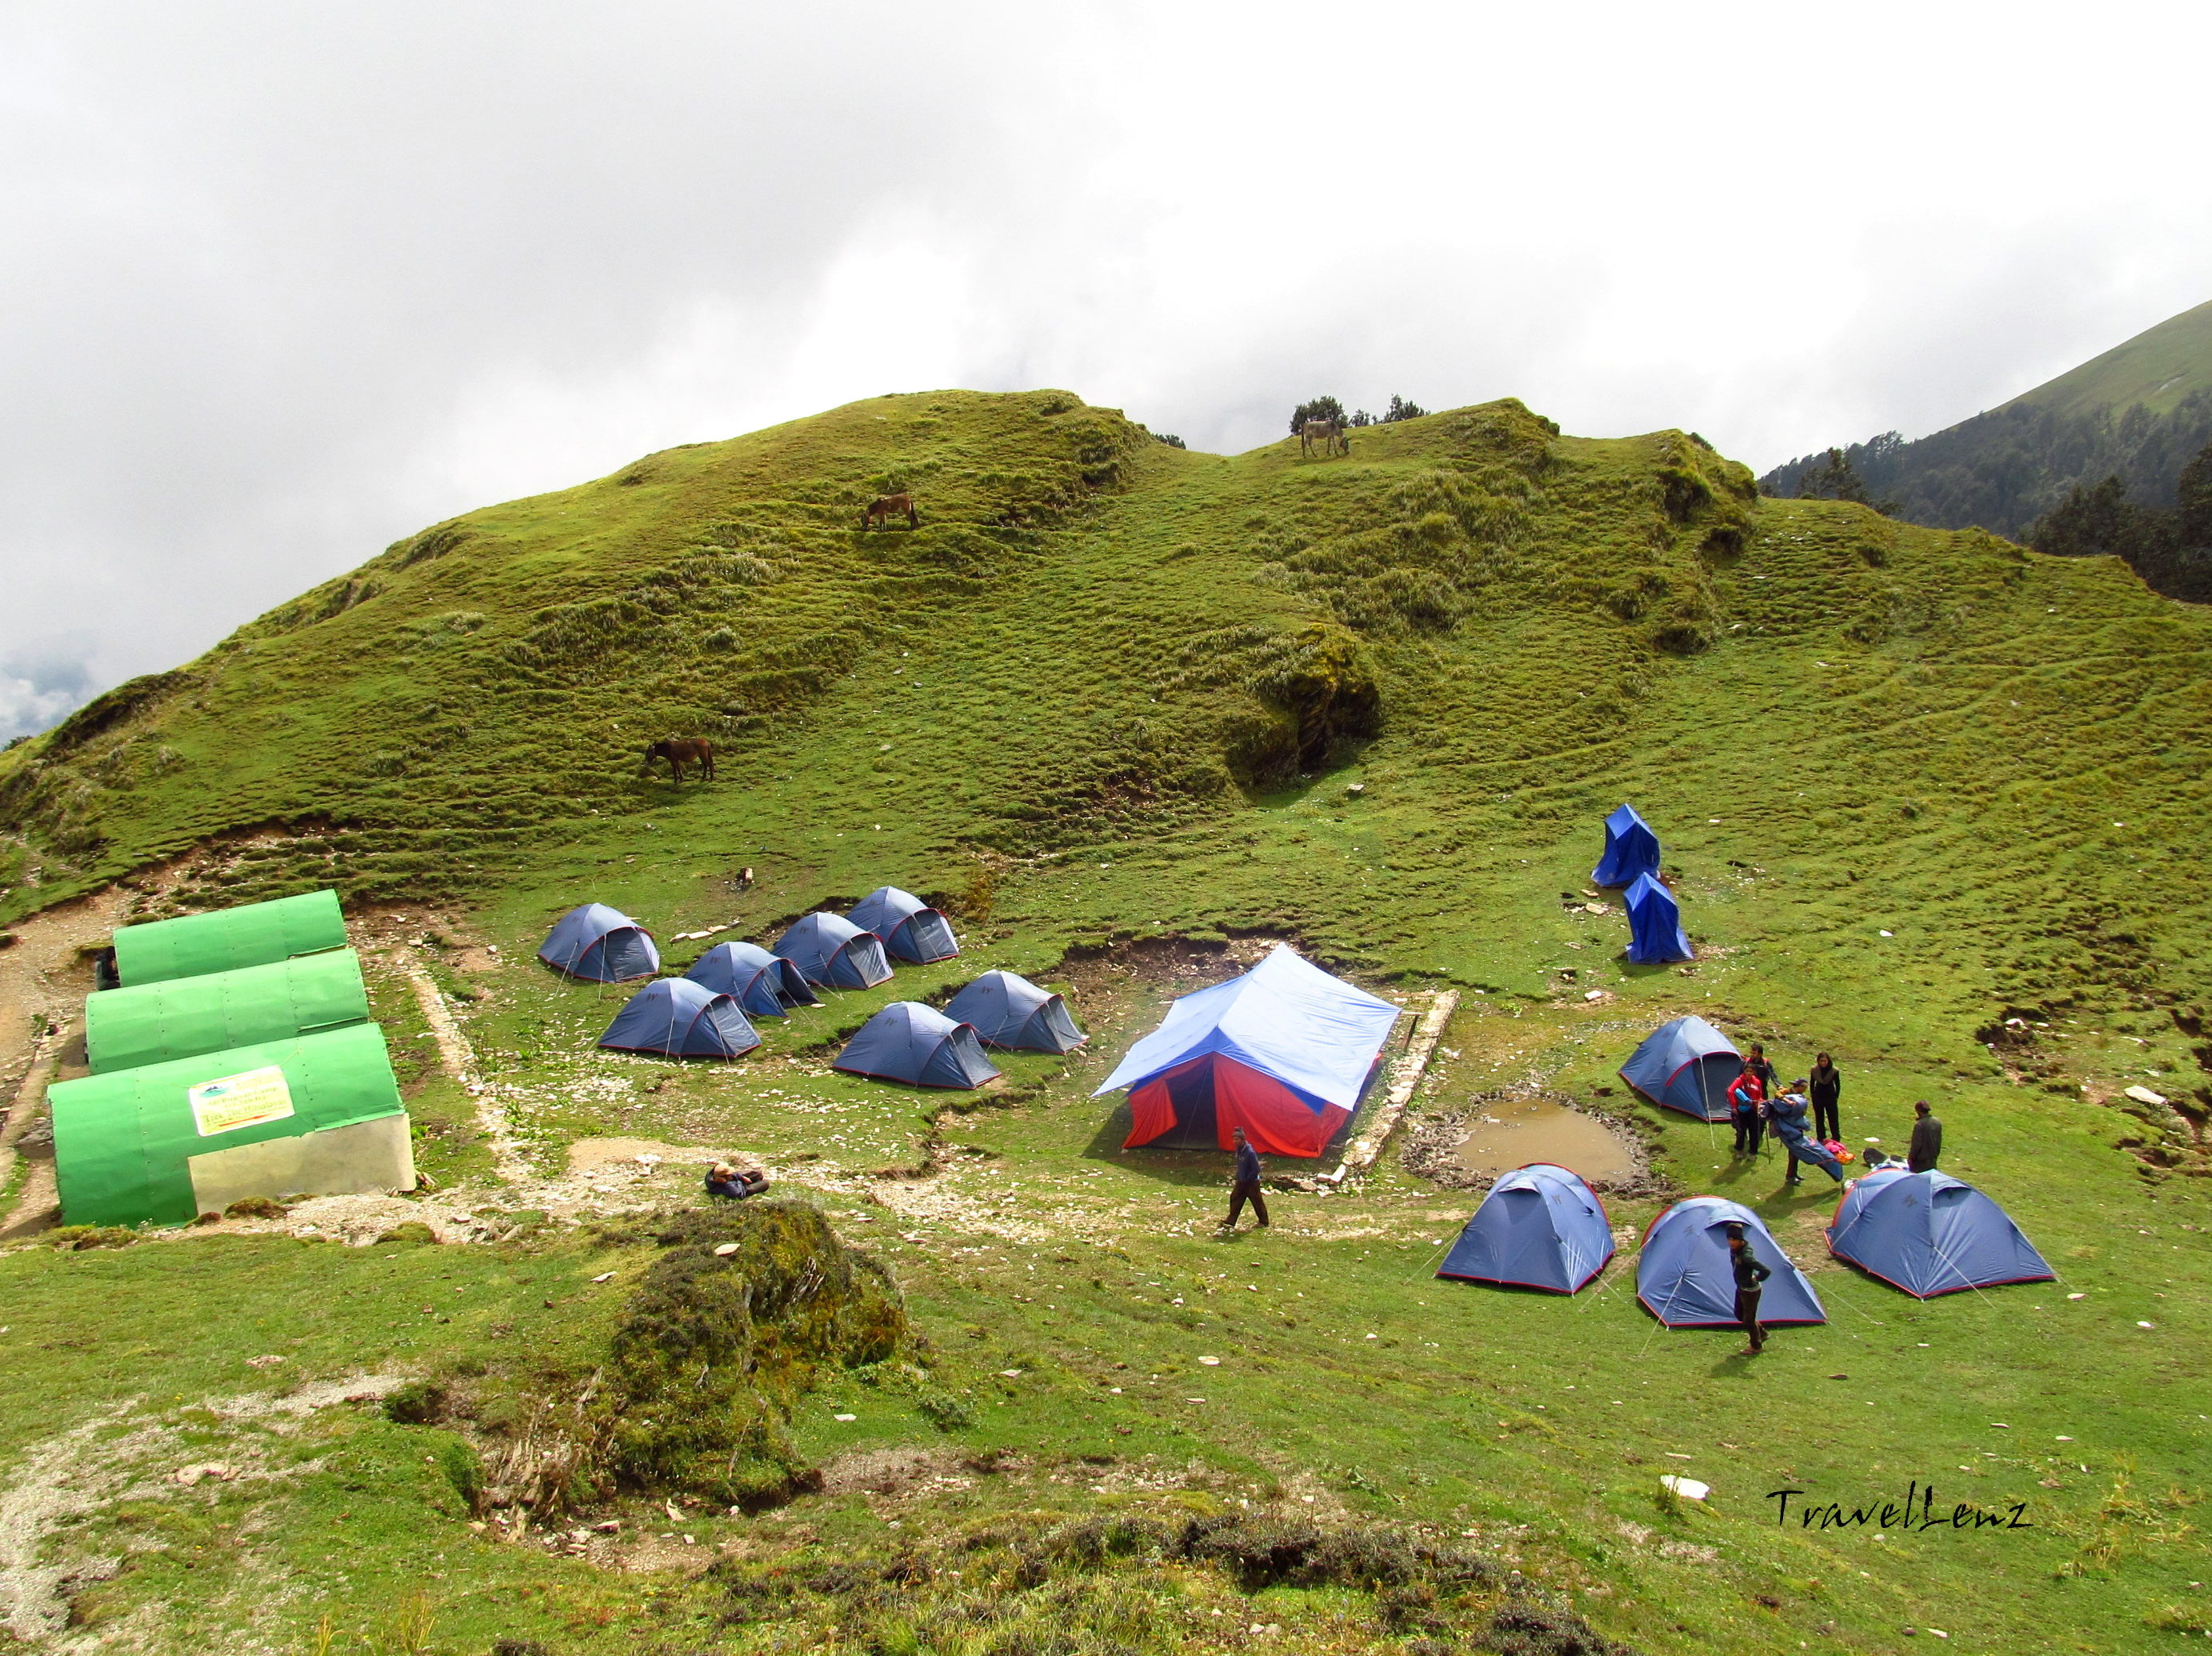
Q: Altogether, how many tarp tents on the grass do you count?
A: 14